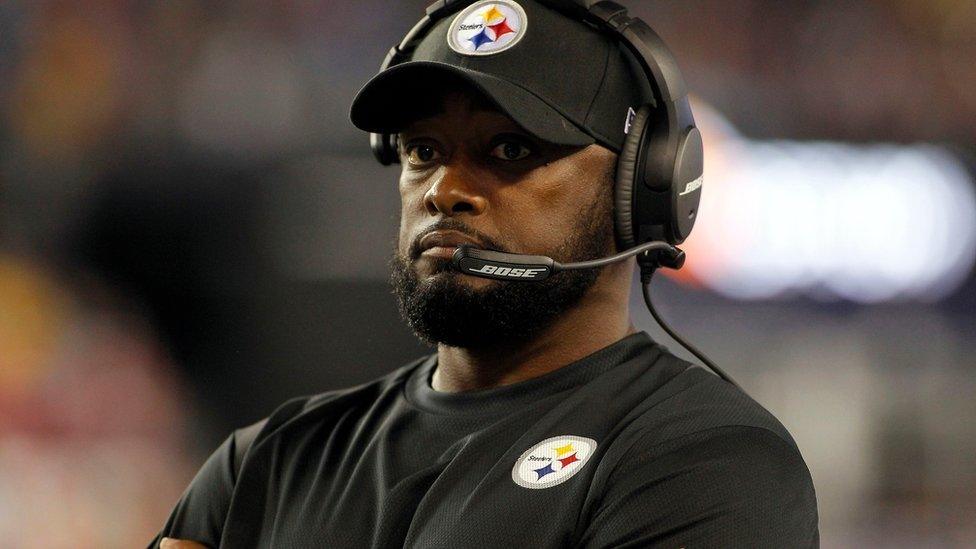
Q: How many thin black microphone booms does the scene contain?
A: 1